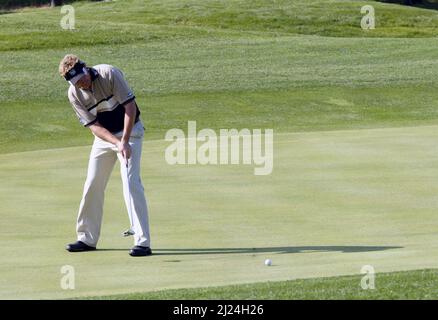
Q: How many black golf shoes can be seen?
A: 2